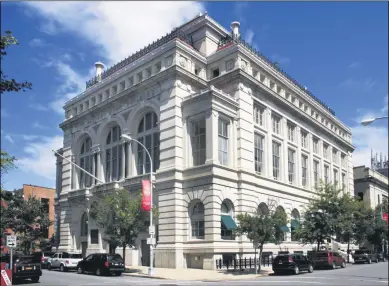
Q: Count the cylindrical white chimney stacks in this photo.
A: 2